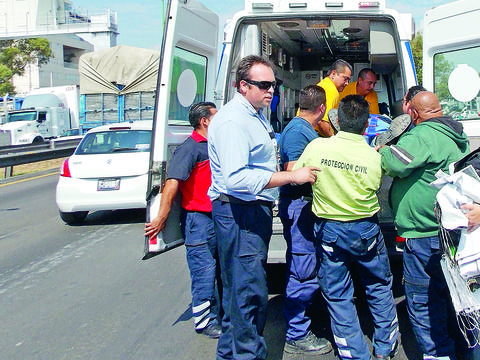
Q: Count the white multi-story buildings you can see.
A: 1